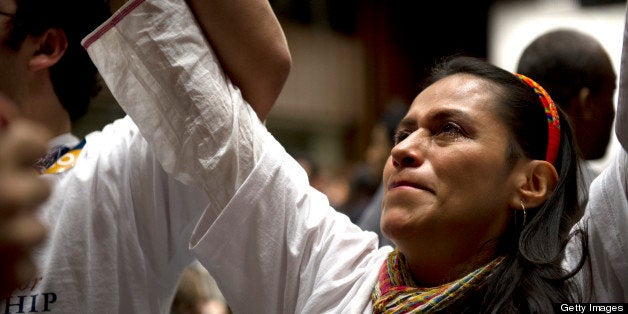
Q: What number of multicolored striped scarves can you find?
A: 1